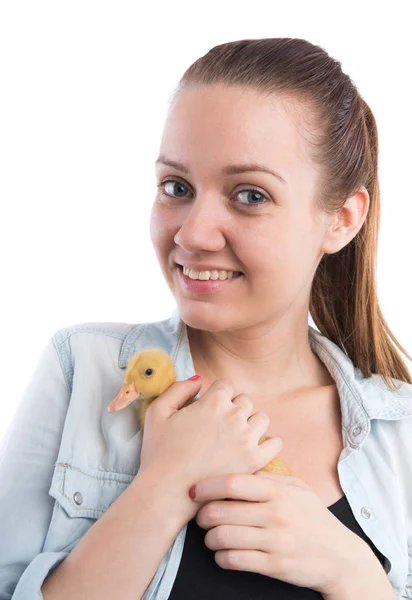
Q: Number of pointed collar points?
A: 2